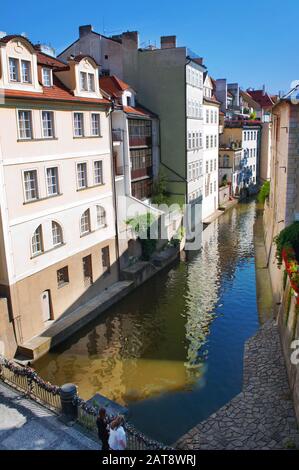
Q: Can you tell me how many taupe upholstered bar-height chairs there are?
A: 0